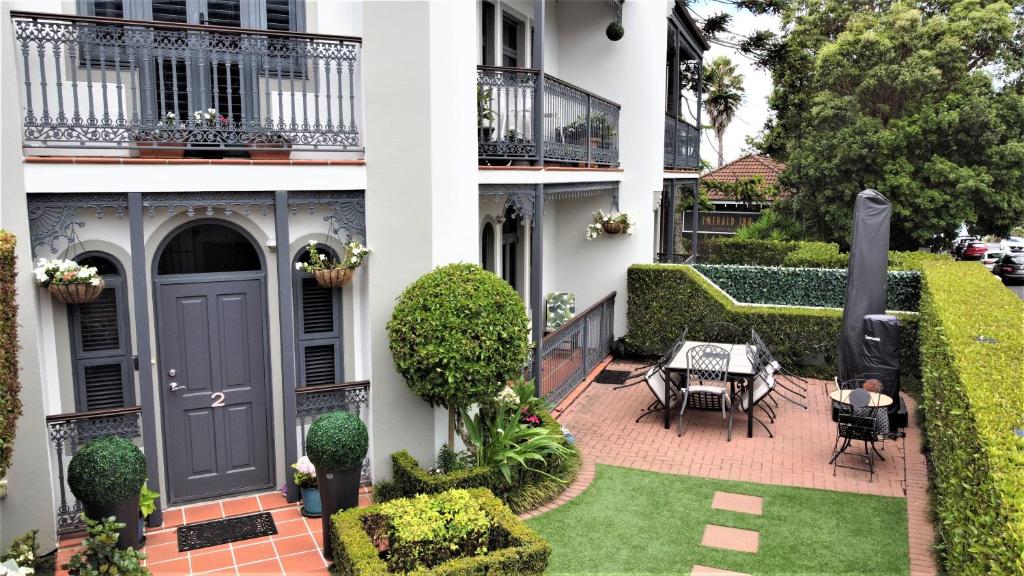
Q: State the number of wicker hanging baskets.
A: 3